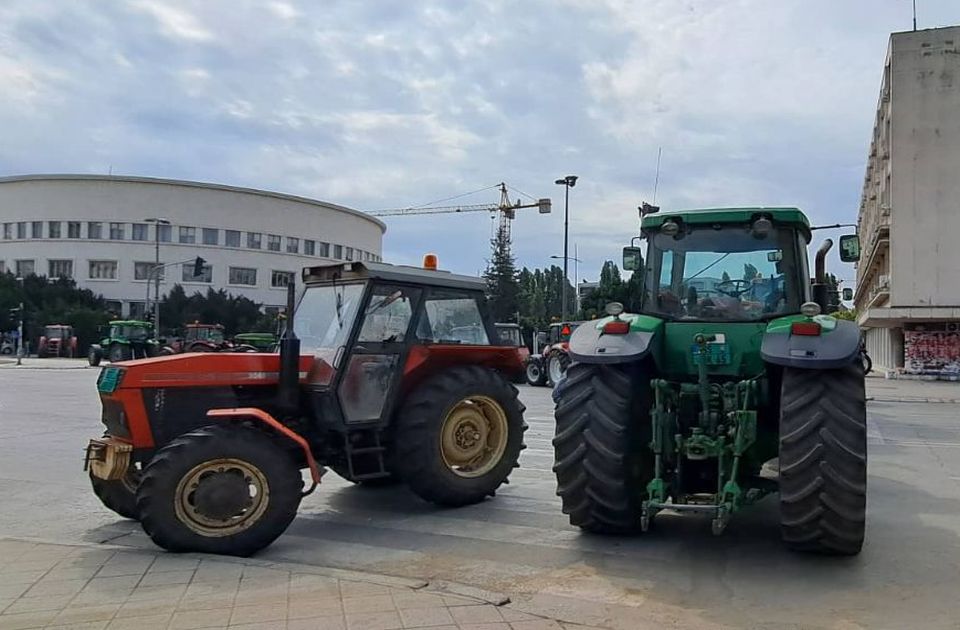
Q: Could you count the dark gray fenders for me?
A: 2